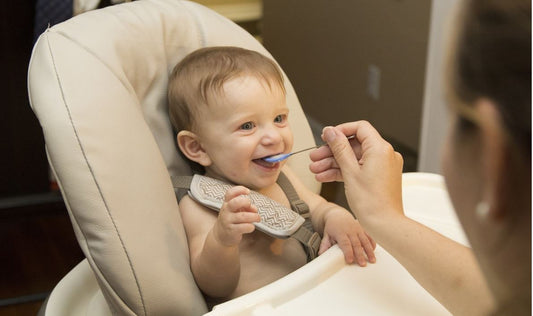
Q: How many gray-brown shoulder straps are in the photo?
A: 2